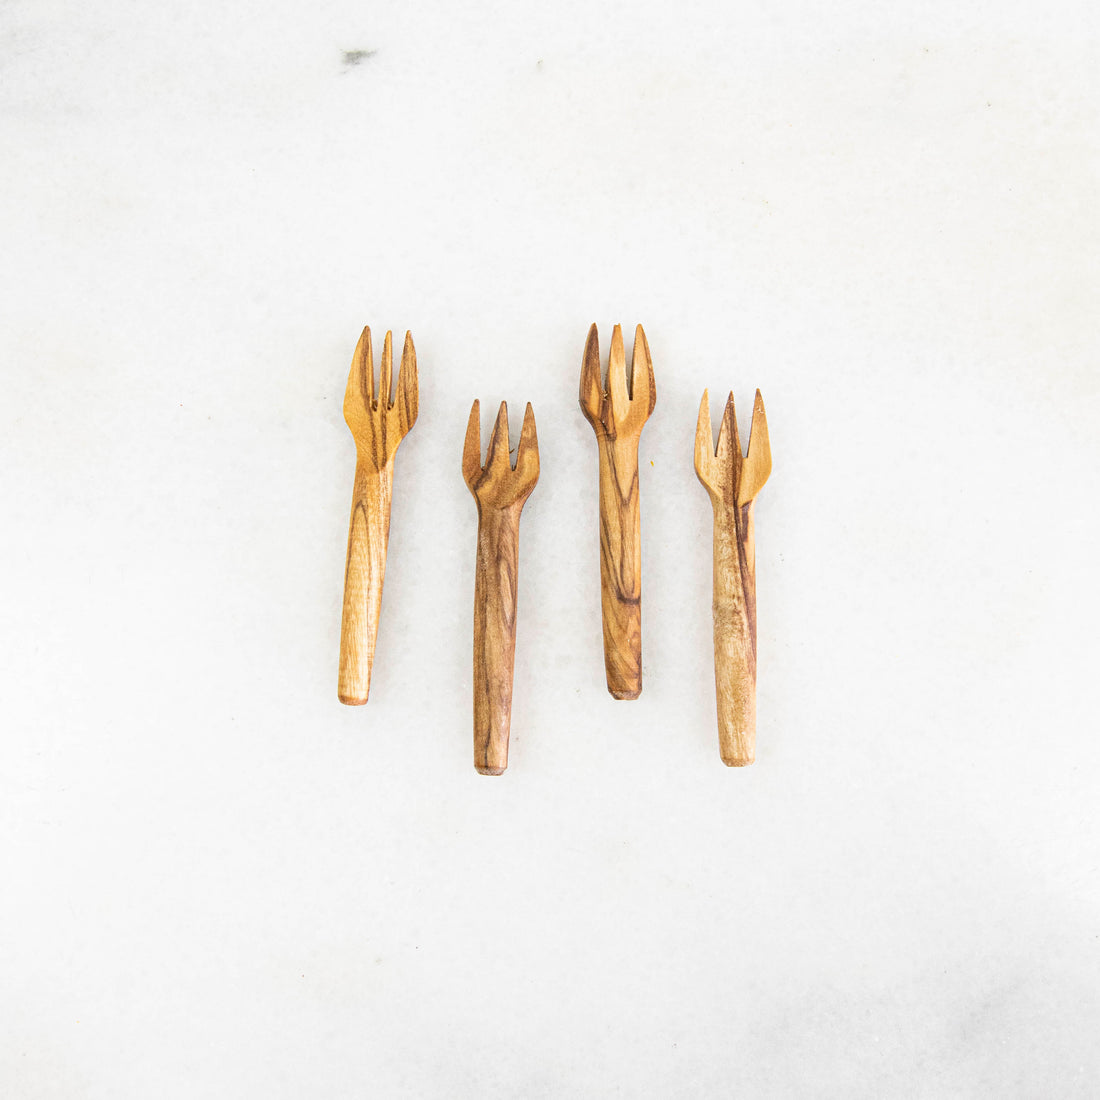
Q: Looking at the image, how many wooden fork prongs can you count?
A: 12